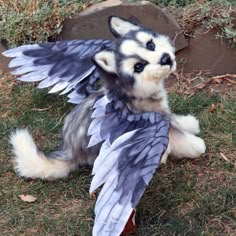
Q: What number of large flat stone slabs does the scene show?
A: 2